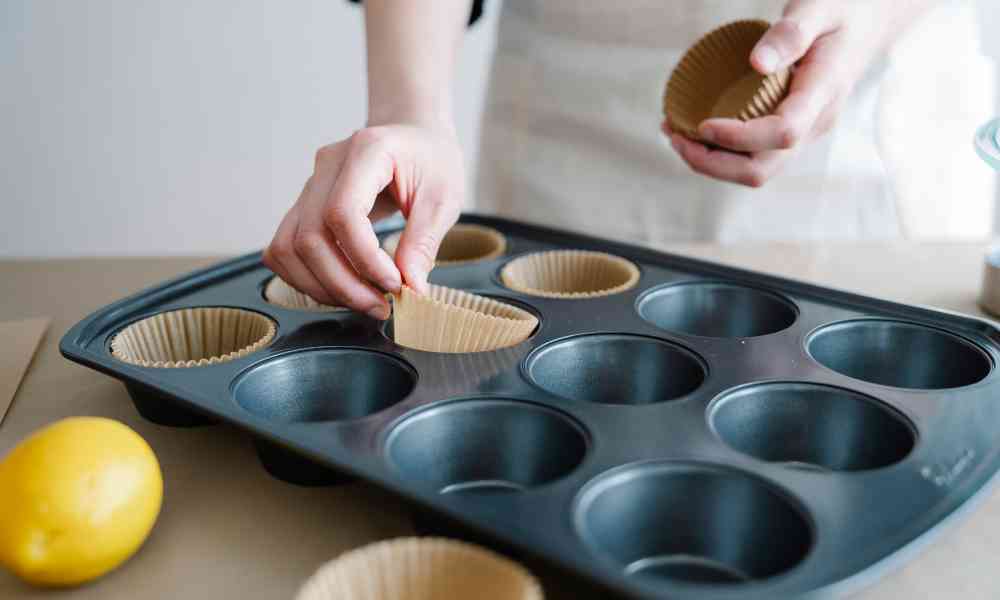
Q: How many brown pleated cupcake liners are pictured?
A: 7